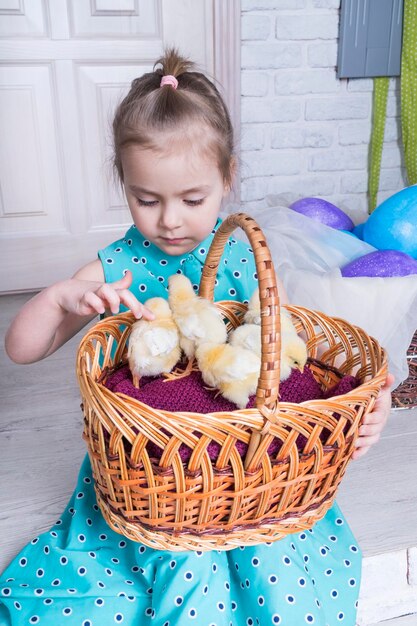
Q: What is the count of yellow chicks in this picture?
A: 5